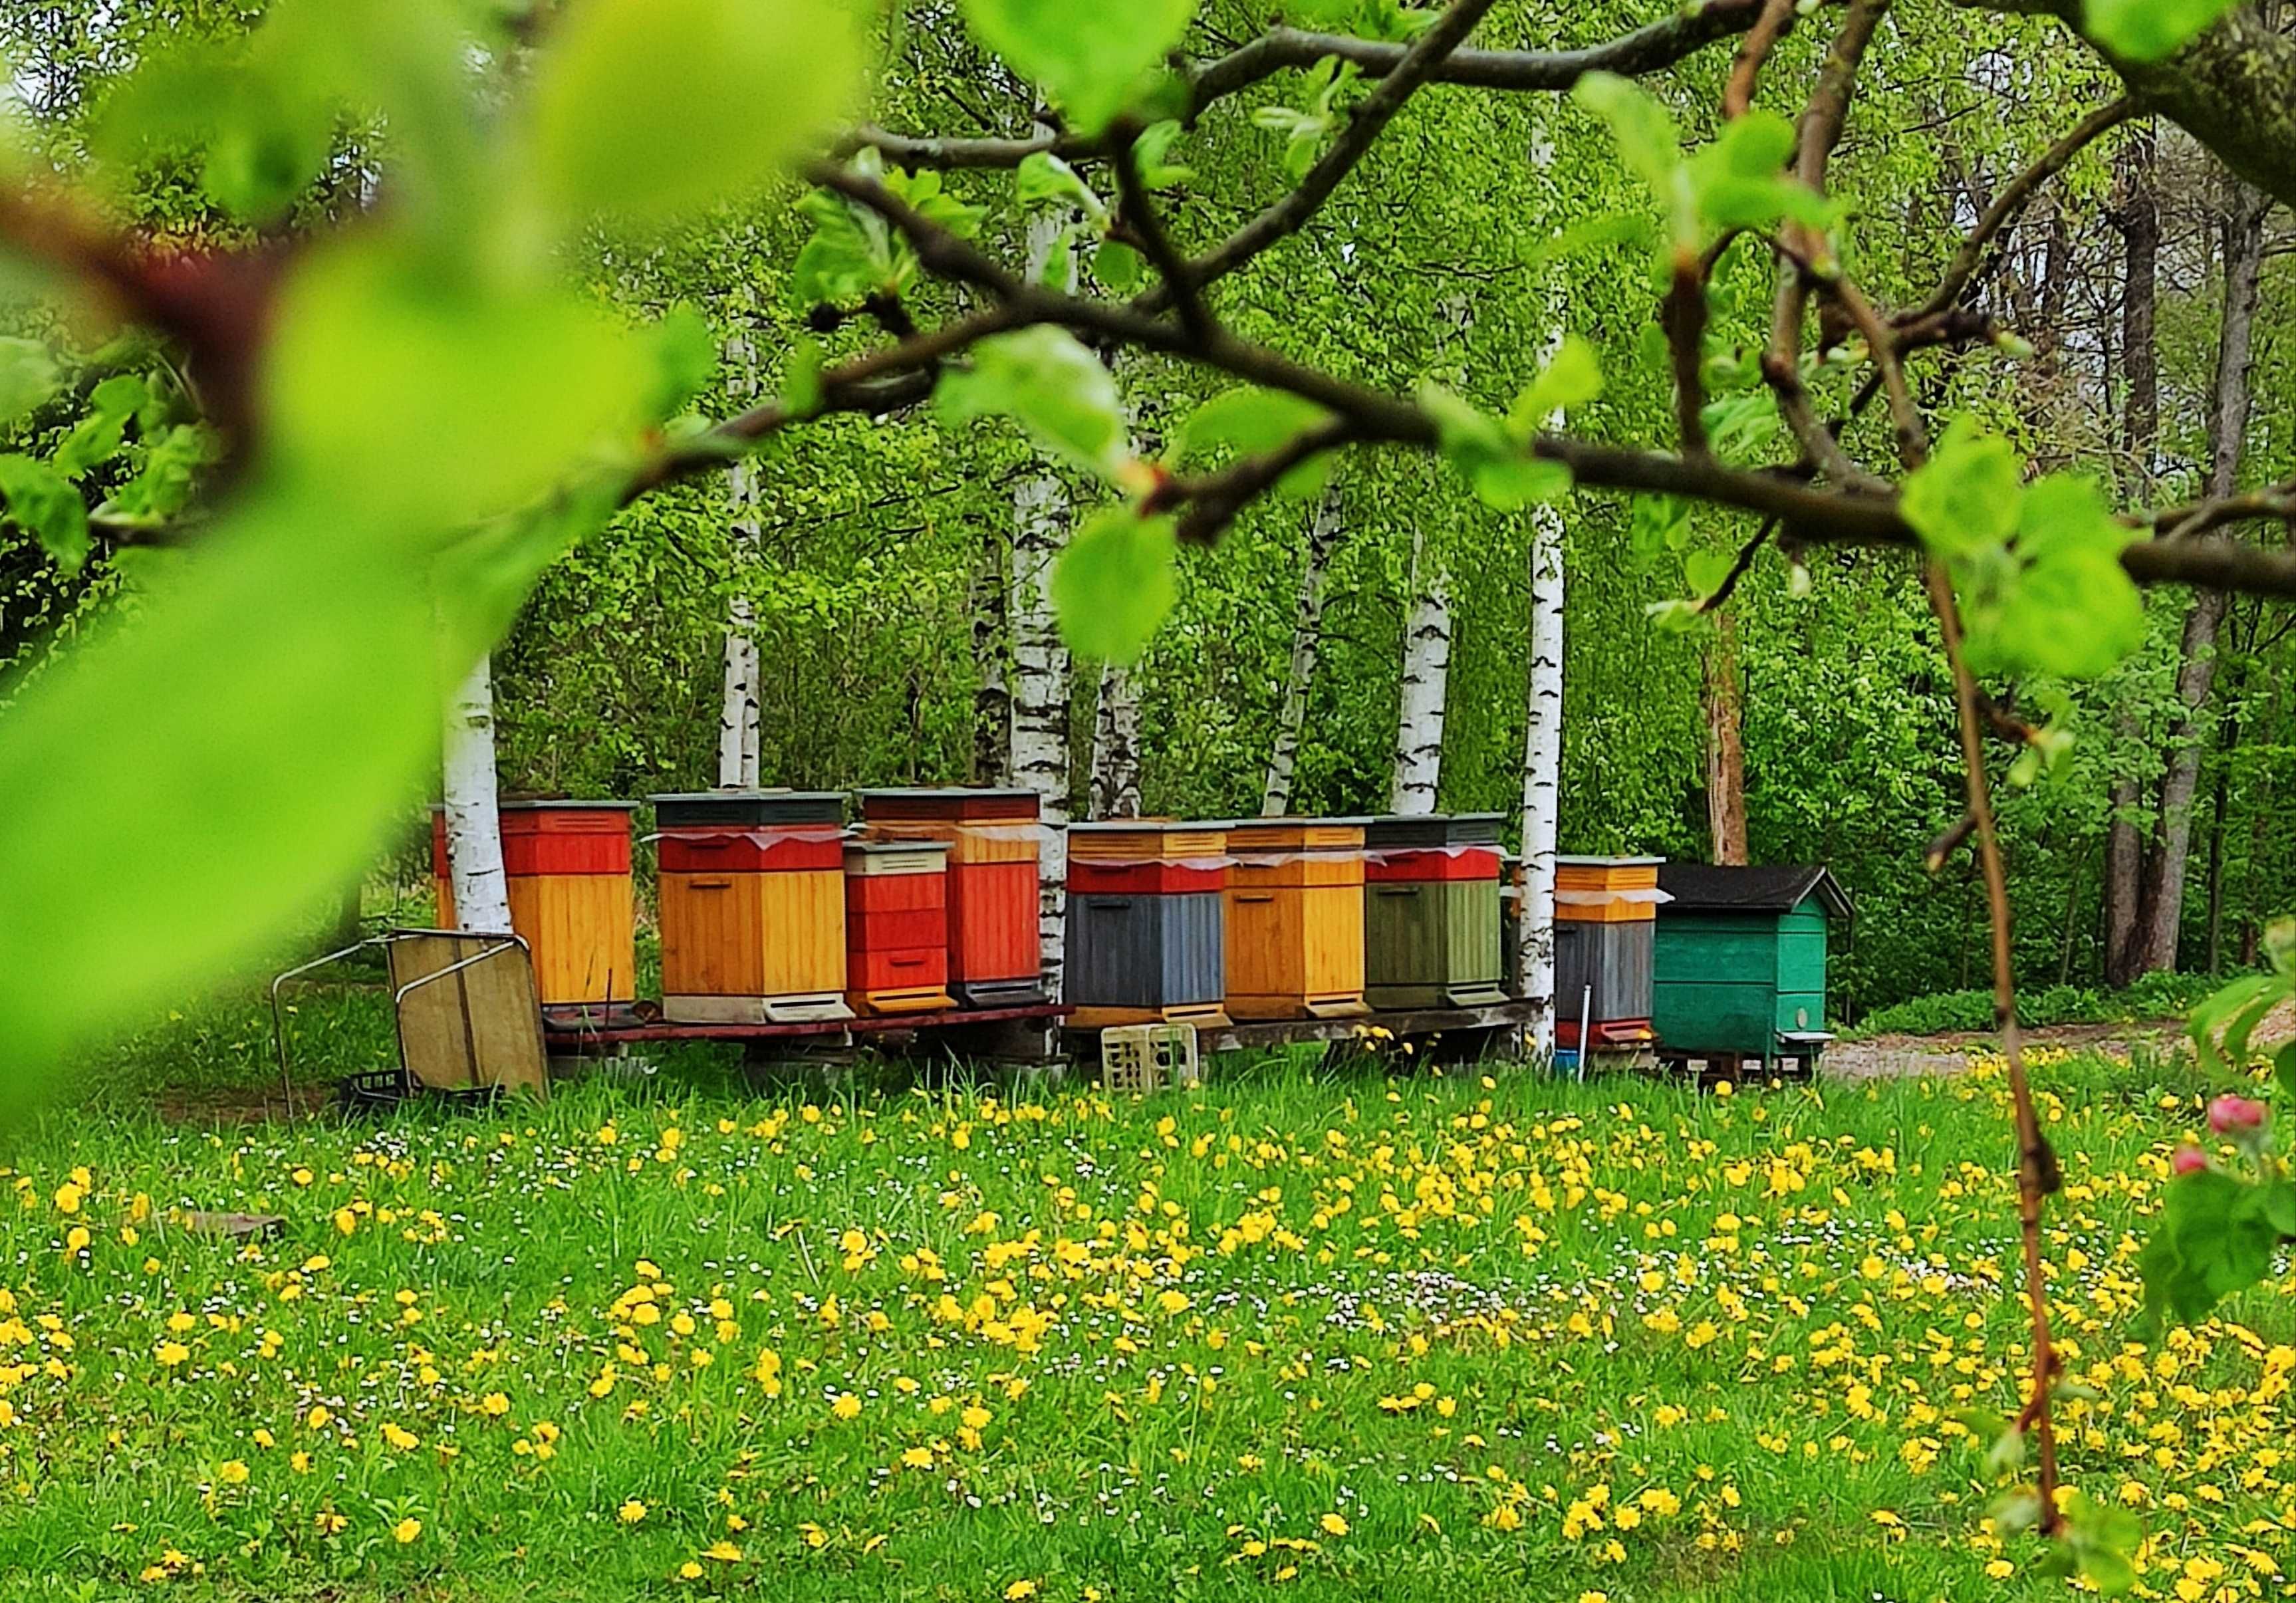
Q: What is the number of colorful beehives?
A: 9